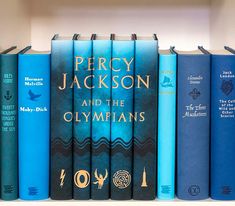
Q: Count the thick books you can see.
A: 3